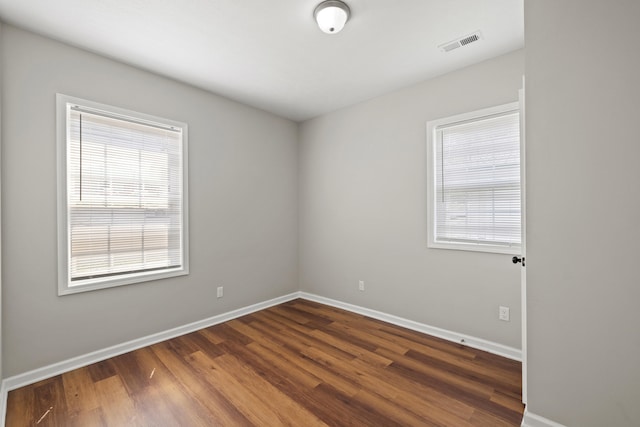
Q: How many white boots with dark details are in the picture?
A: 0